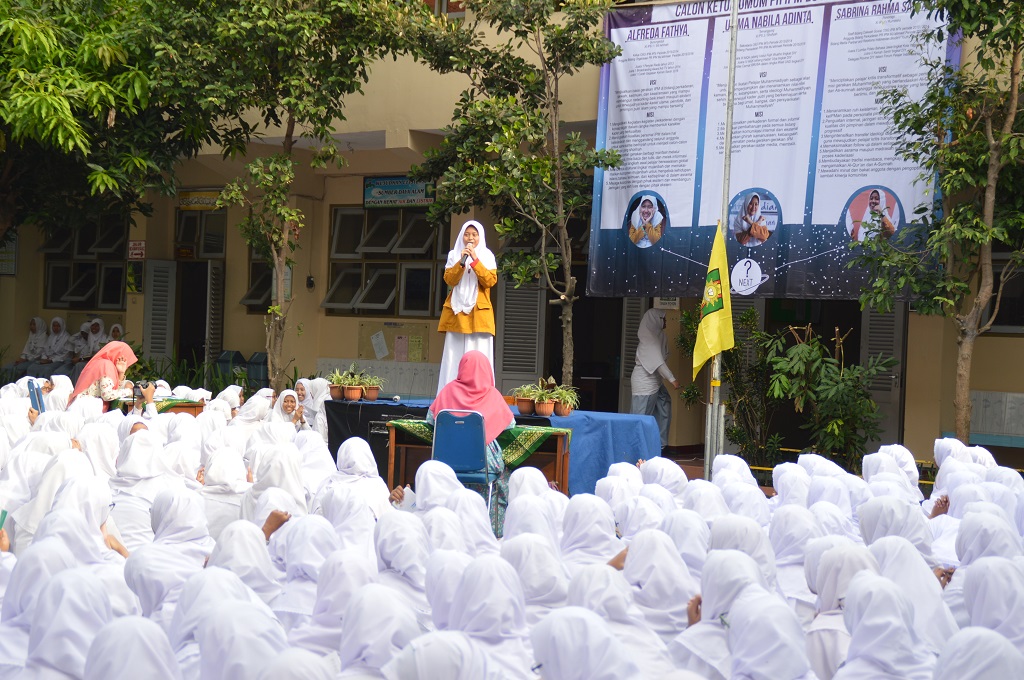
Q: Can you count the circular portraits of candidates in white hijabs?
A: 3